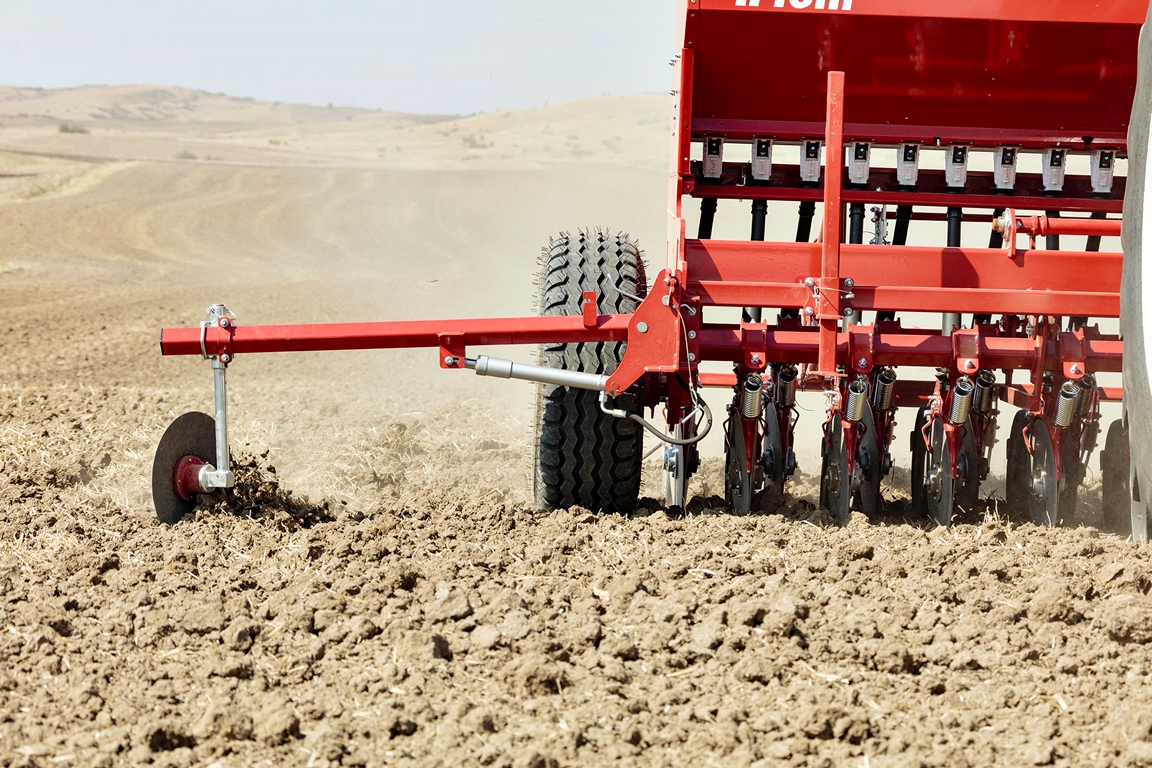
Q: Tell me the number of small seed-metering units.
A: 9